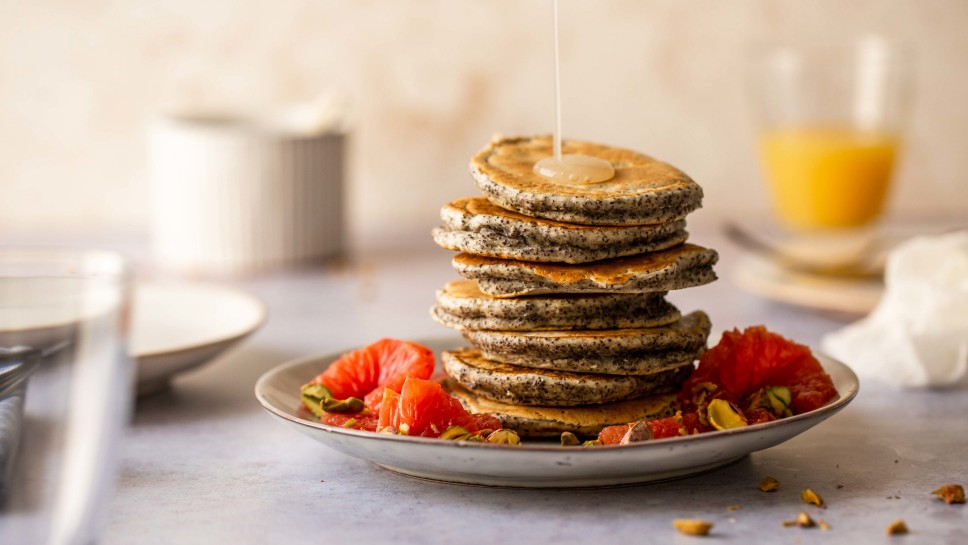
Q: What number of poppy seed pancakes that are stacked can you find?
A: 7